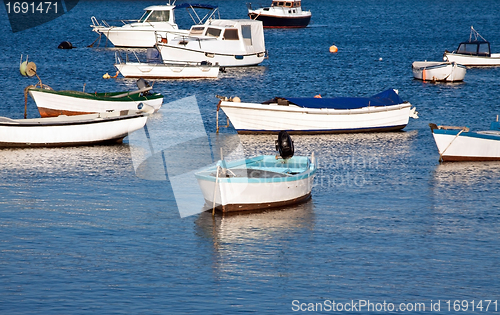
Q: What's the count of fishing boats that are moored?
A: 11